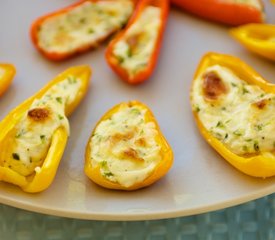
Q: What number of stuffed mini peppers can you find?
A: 8